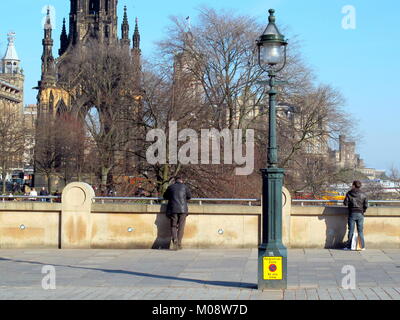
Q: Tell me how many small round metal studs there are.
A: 3